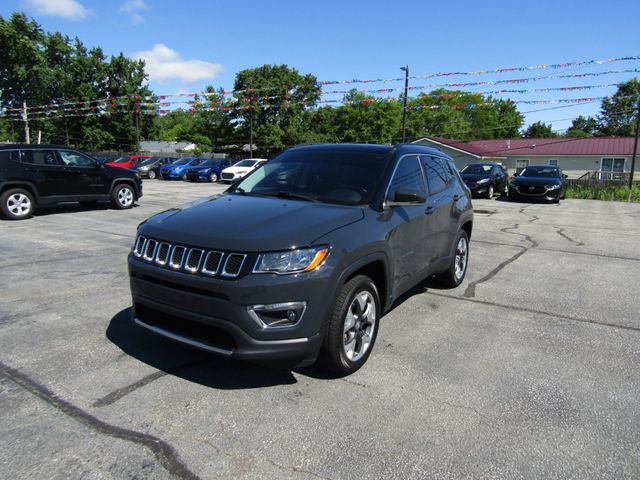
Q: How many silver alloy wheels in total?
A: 4